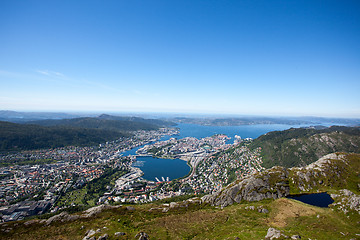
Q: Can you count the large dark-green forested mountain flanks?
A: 2